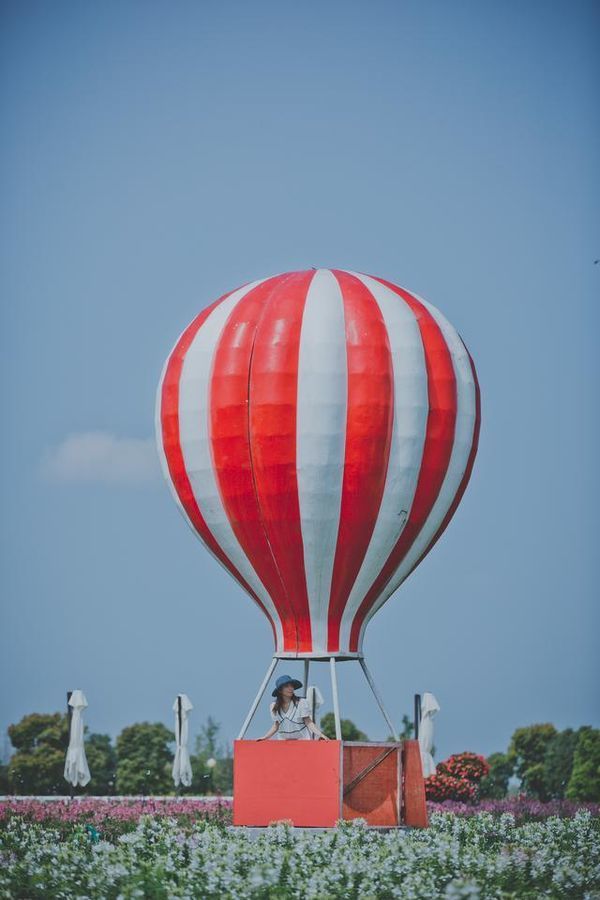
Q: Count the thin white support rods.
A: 4